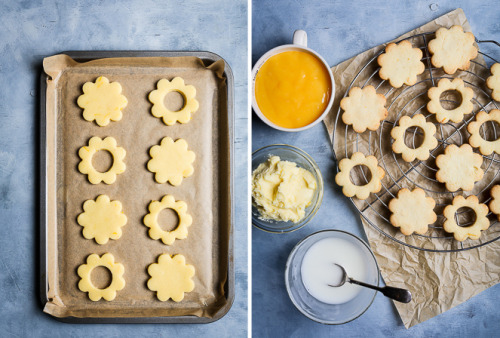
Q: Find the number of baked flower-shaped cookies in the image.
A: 12